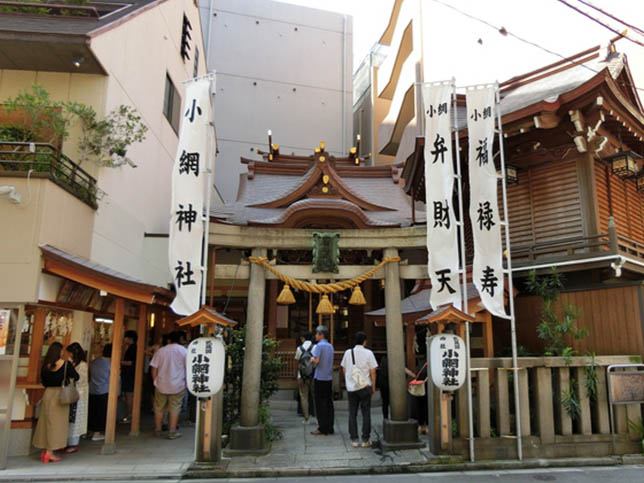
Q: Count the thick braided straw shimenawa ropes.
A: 1